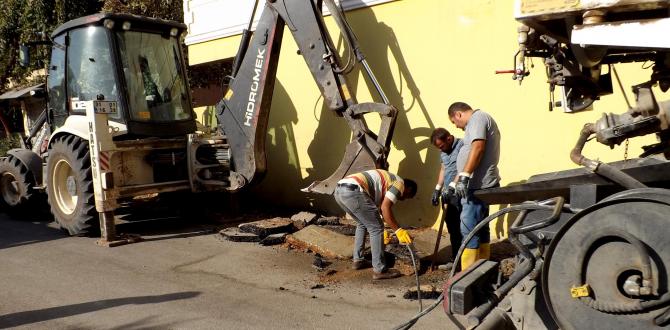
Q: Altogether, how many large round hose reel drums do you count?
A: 1